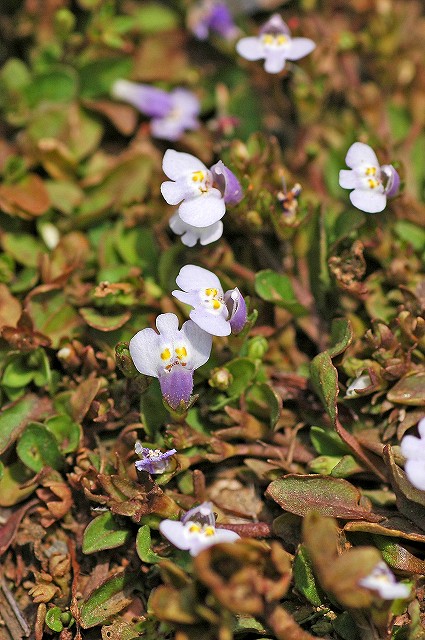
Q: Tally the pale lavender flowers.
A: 12